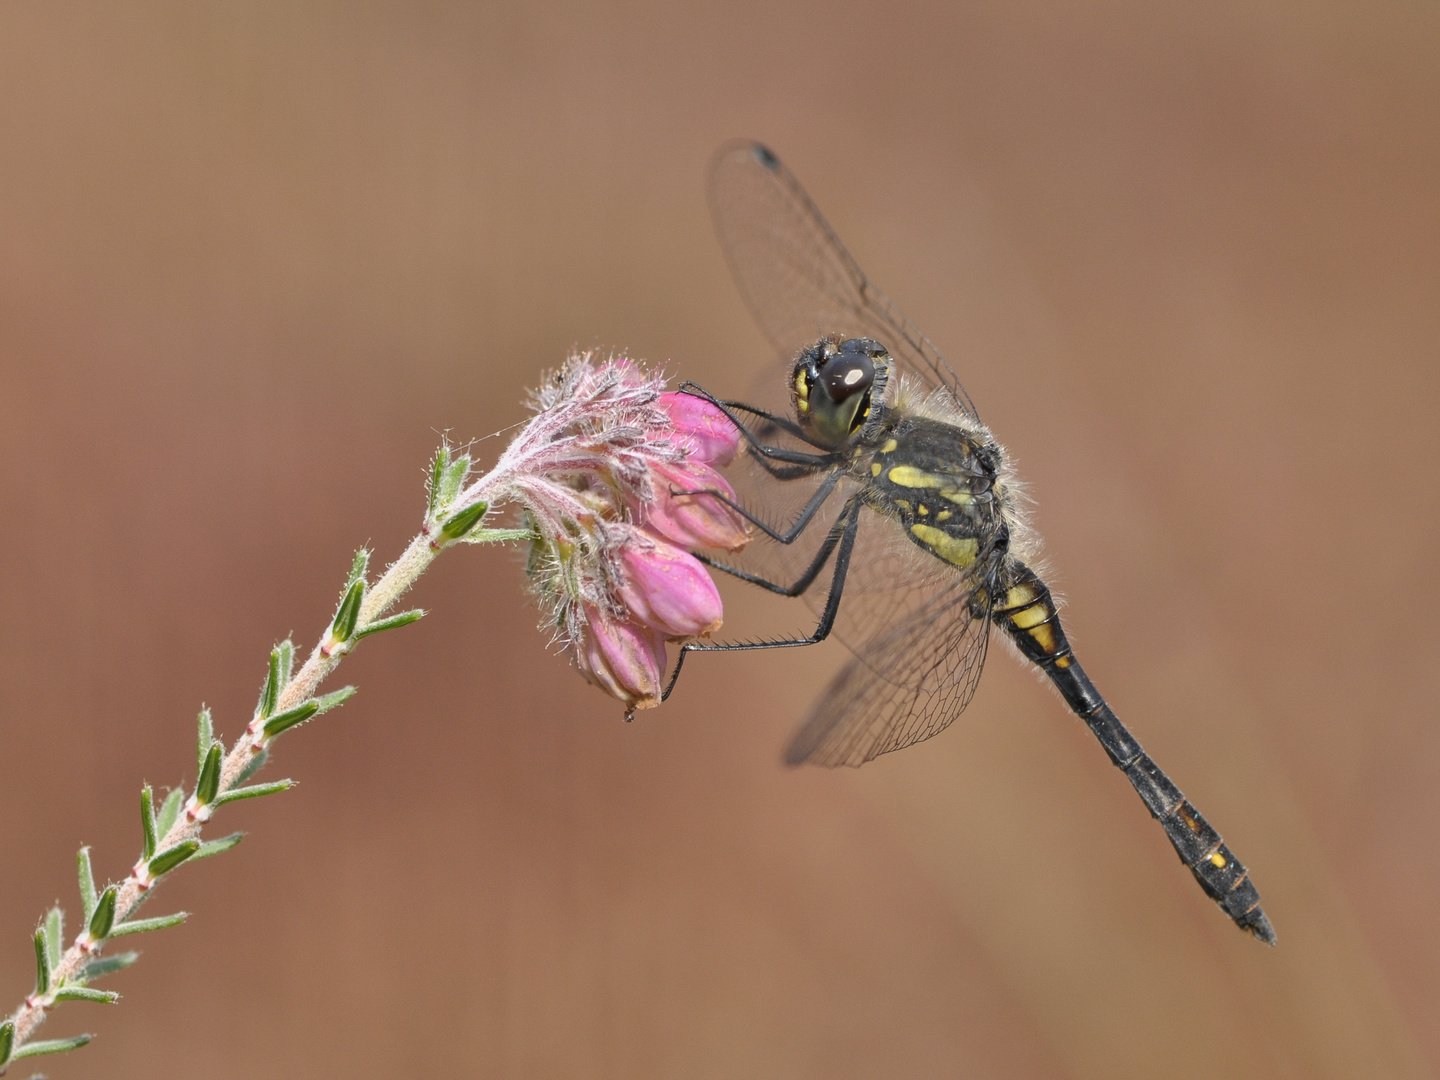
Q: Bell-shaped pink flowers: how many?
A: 4